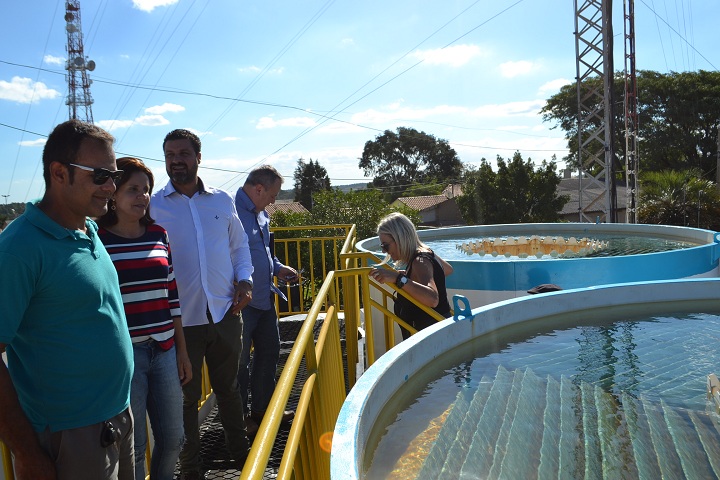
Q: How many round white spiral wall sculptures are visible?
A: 0